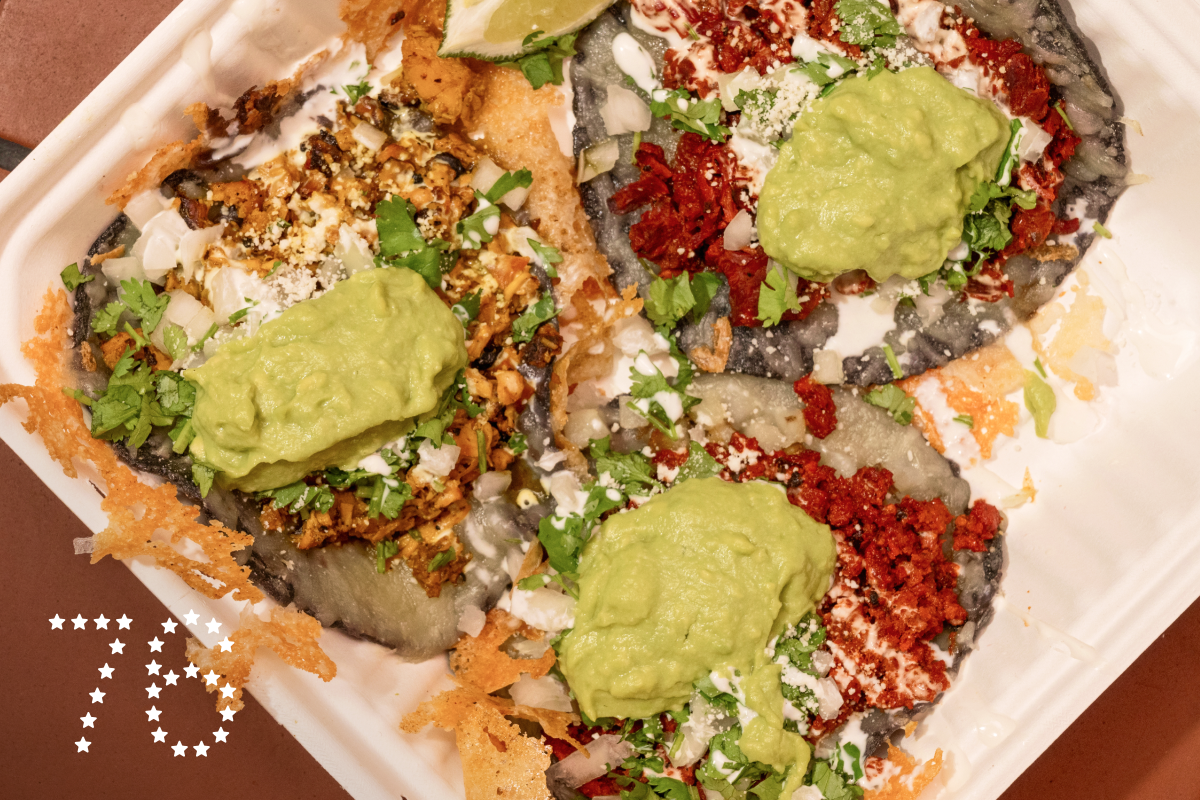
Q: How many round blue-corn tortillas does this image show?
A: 3